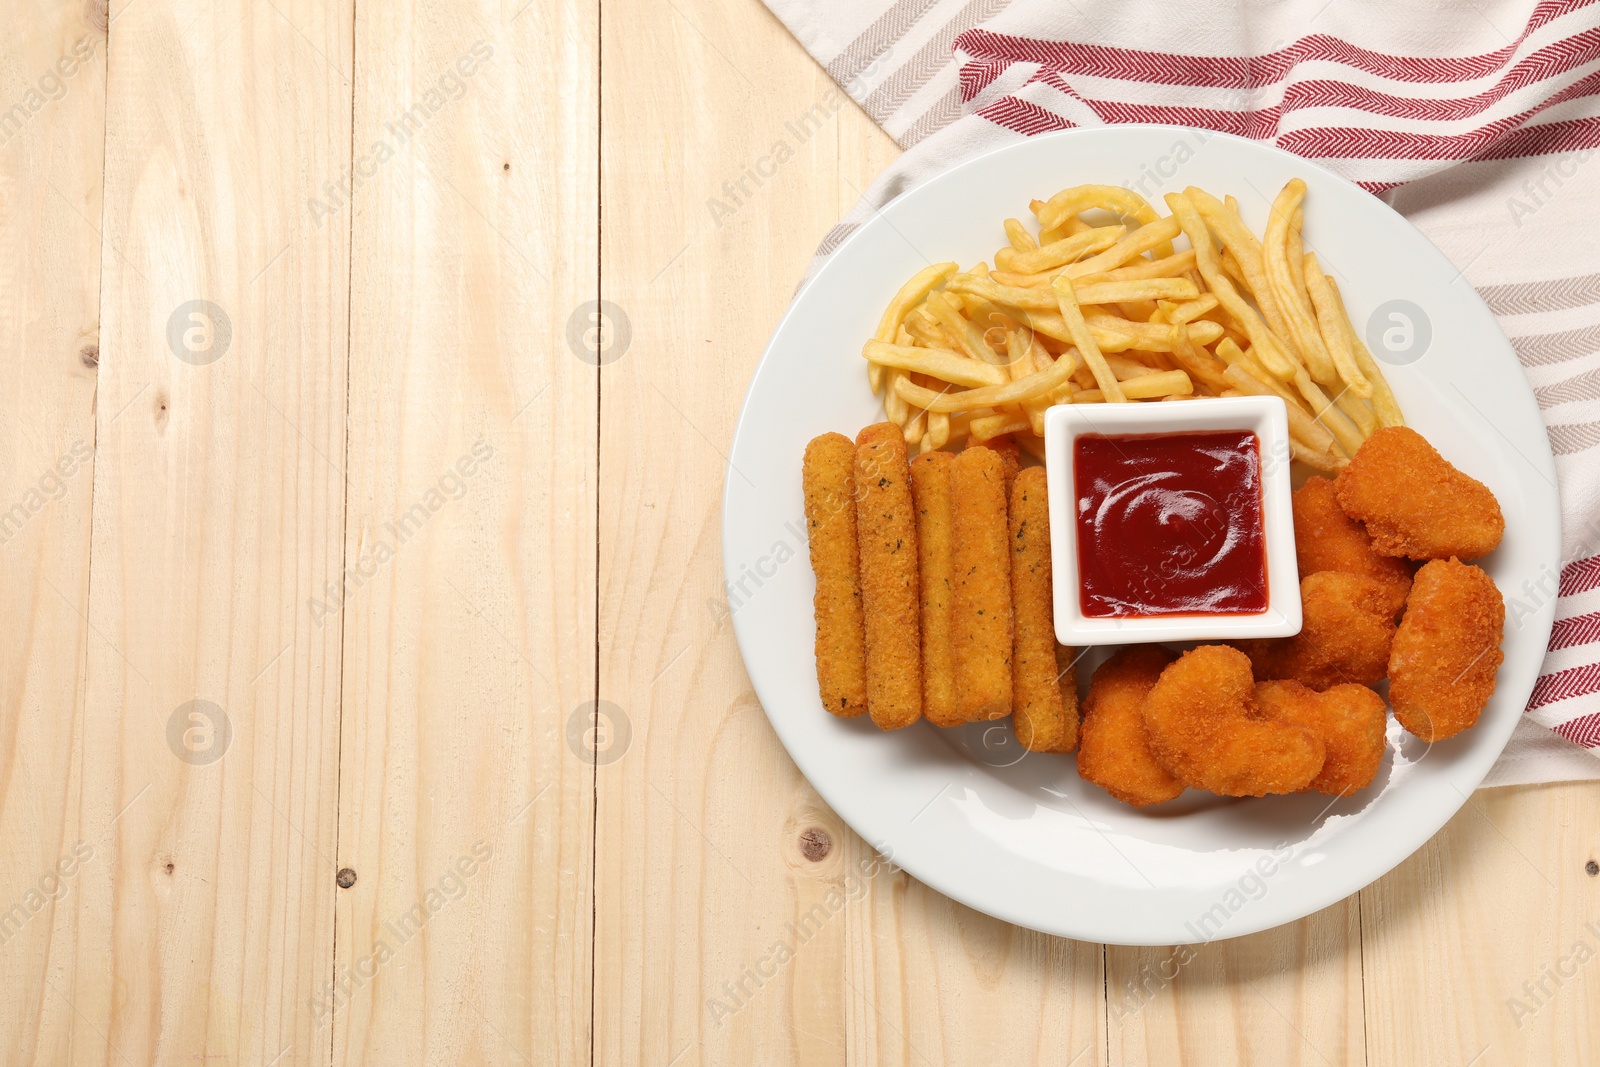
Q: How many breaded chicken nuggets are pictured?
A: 7